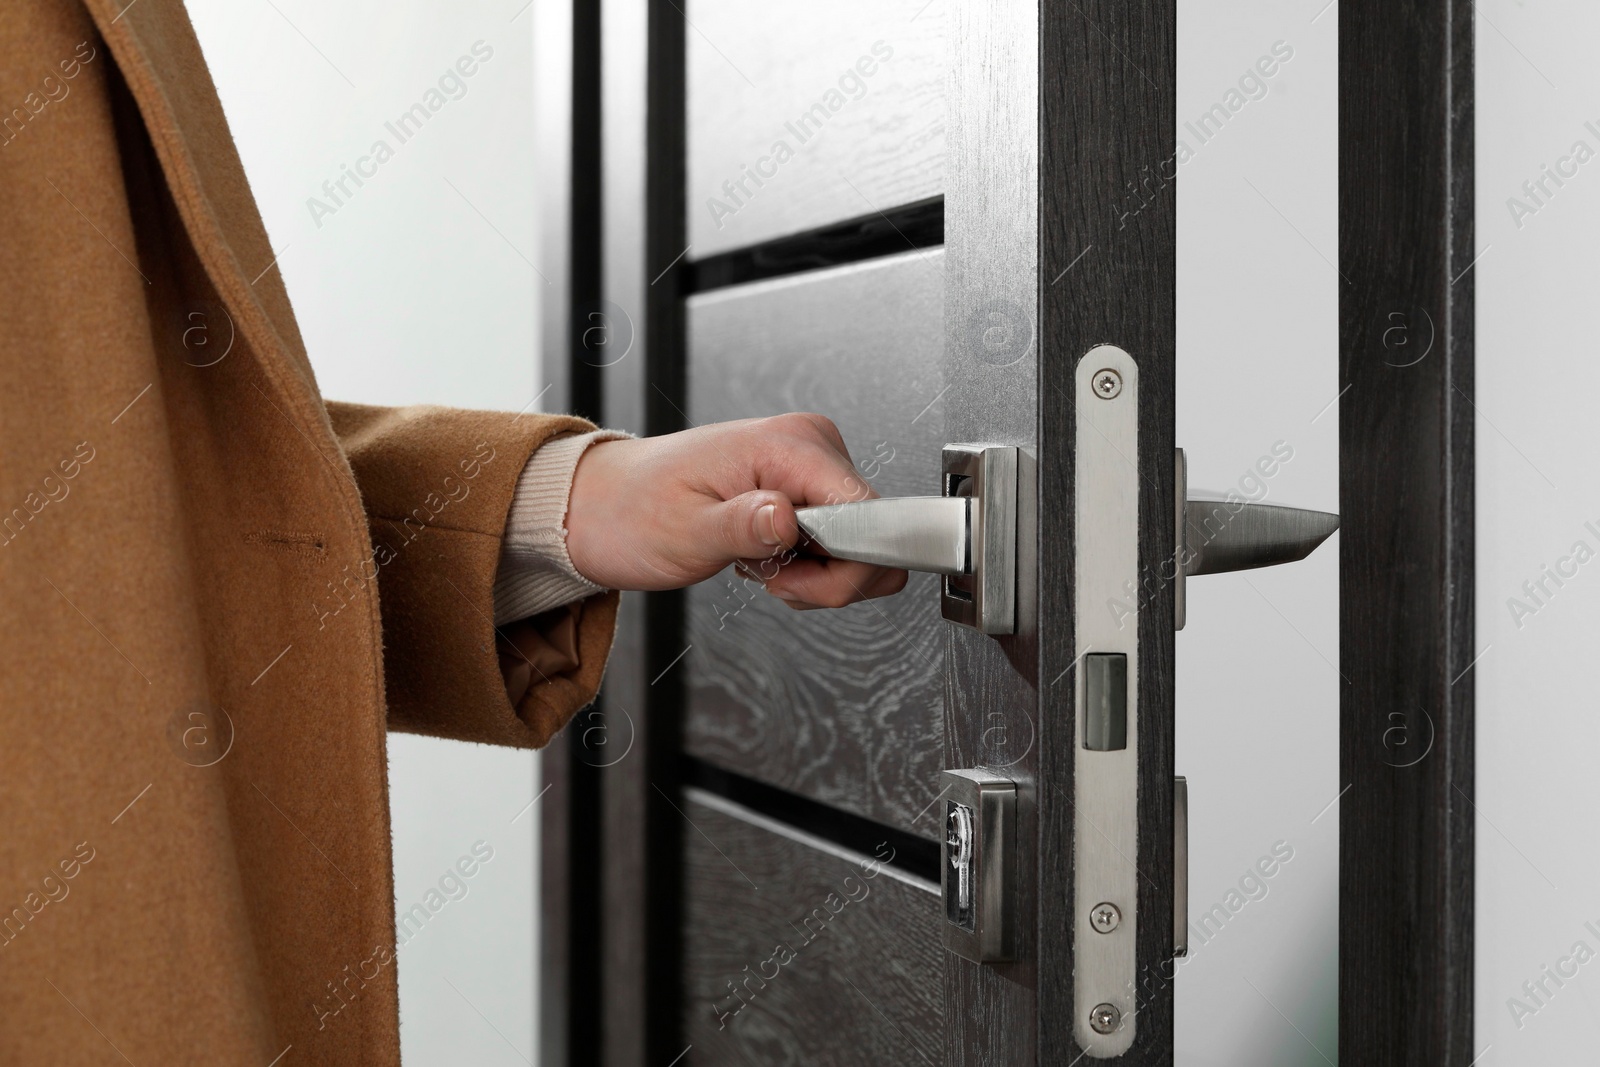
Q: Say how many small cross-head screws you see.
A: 3